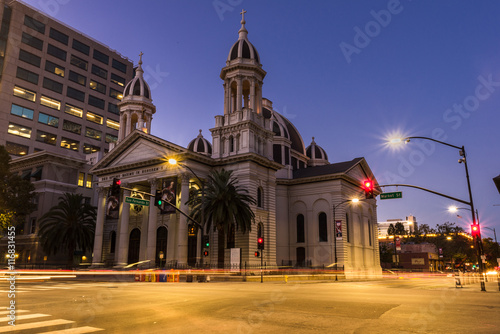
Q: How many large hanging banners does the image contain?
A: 2